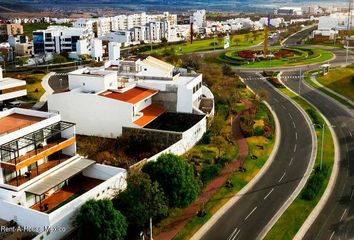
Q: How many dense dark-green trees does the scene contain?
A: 3